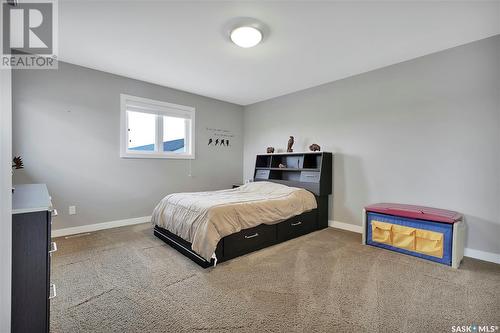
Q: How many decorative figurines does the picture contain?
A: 3